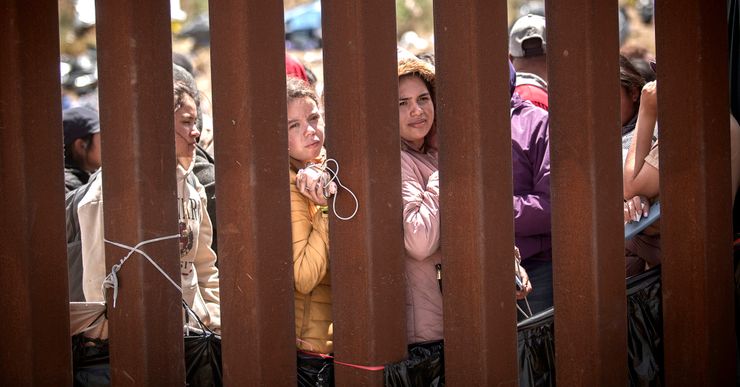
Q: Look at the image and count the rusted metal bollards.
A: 7